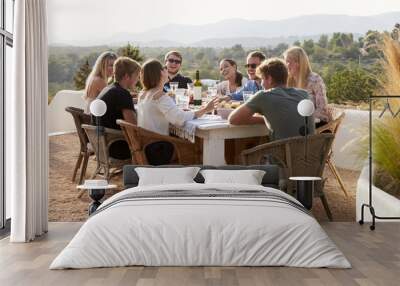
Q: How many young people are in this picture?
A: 8